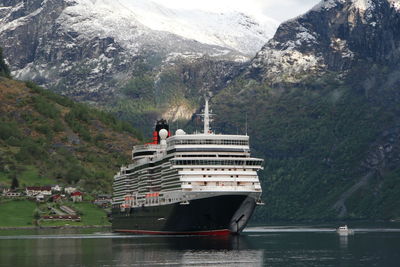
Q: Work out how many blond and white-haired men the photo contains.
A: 0